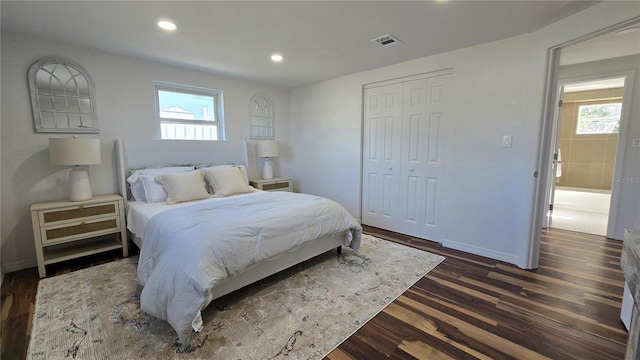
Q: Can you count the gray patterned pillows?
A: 0